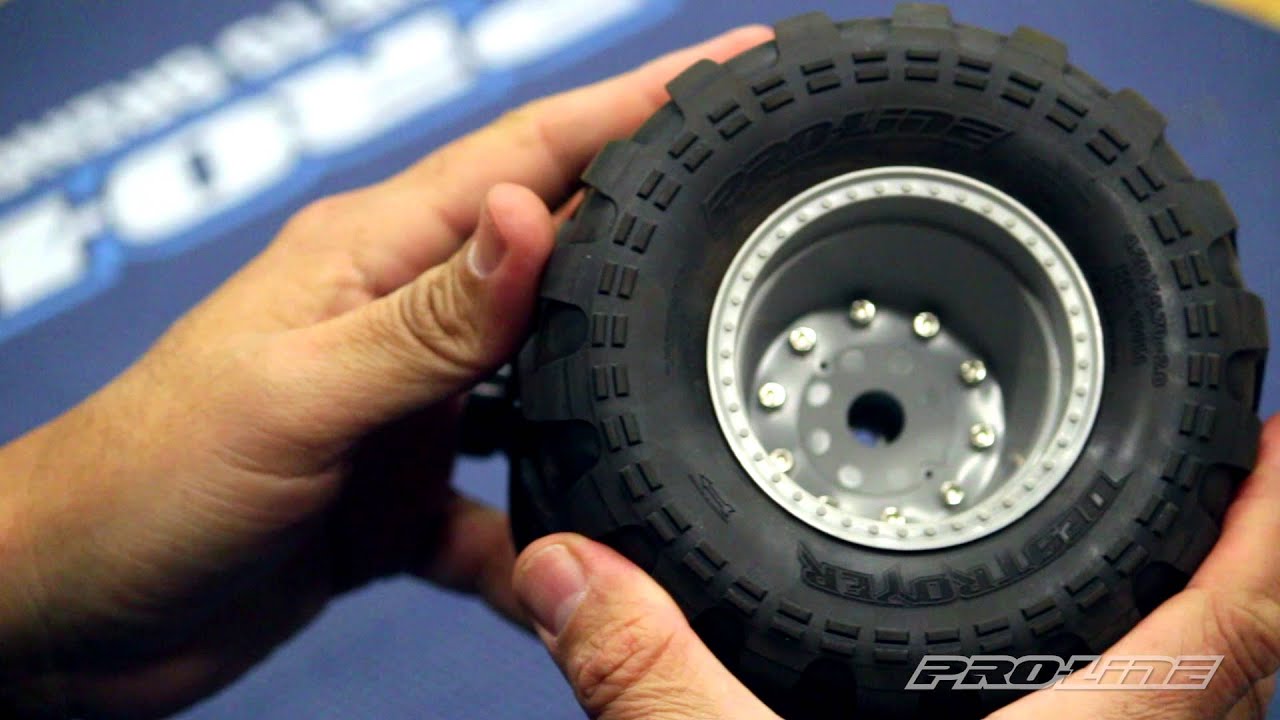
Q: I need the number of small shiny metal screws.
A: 10